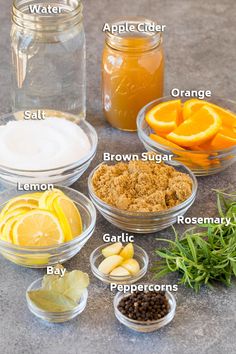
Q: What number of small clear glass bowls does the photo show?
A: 3